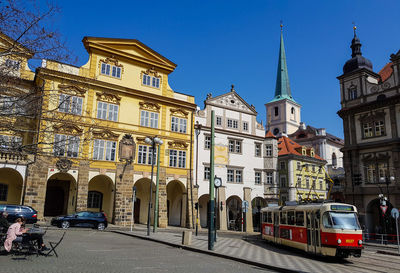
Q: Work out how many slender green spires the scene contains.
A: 1